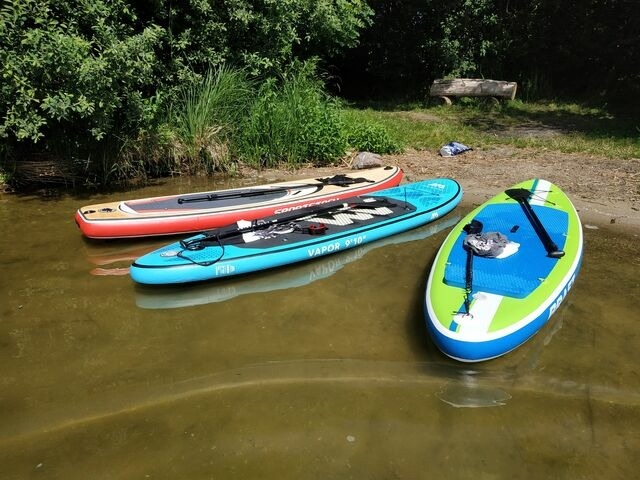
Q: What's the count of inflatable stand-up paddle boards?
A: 3